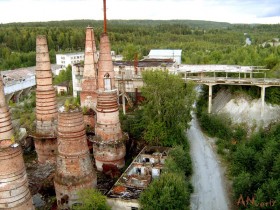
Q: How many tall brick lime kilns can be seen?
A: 5